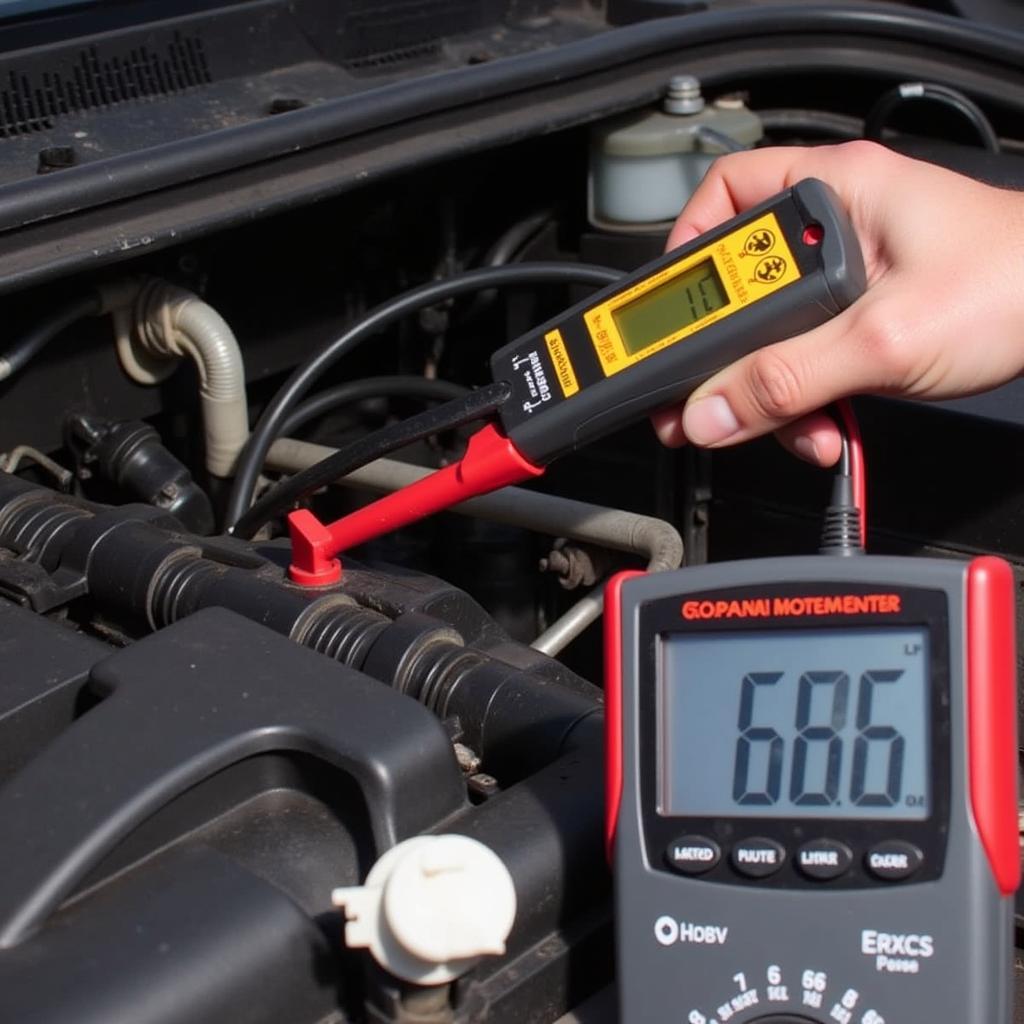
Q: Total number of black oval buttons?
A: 4